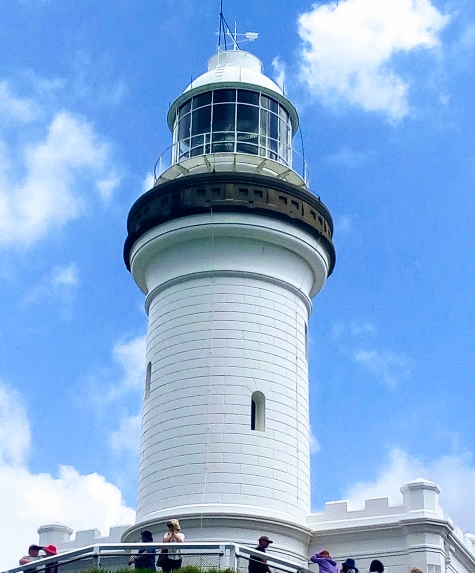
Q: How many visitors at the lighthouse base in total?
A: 9